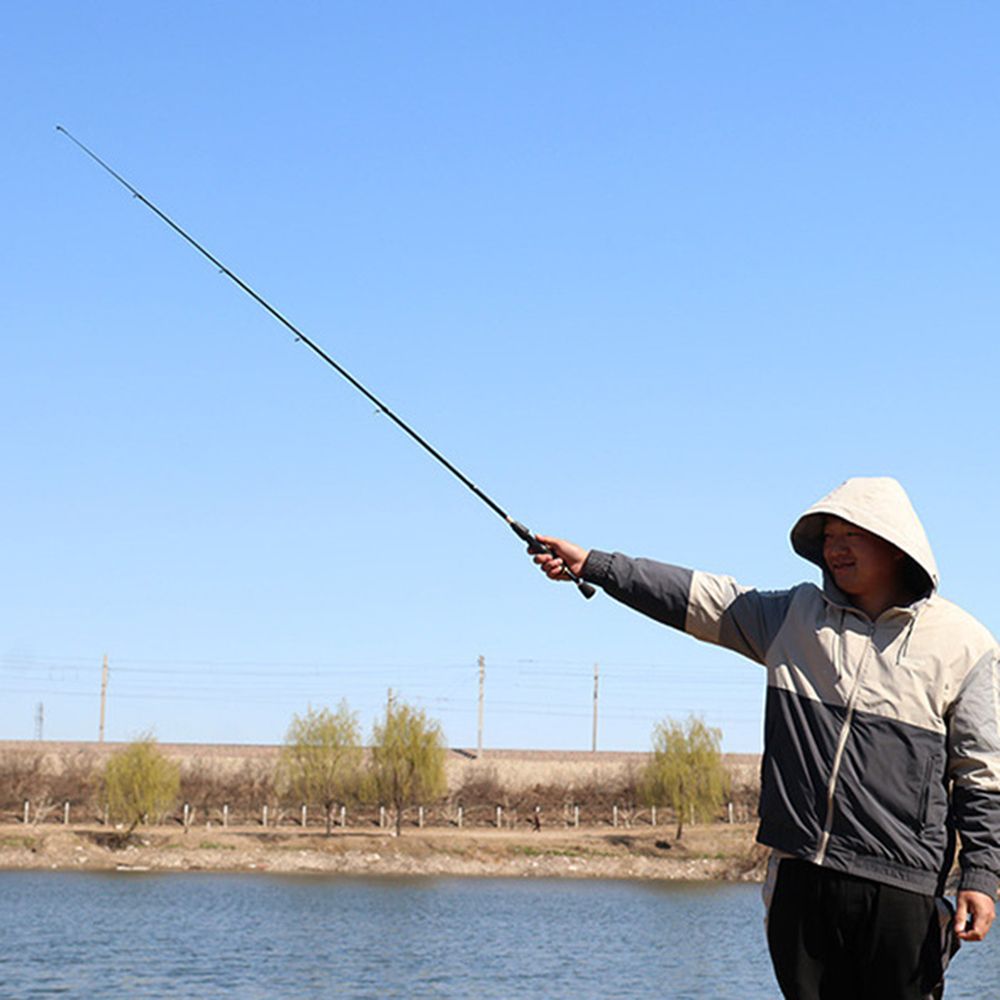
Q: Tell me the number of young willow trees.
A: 4